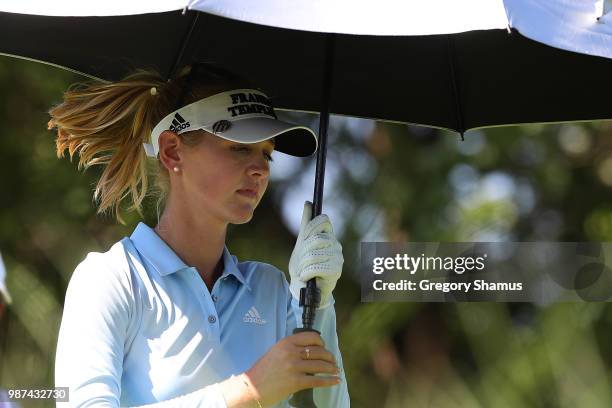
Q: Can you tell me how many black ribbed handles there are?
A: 1